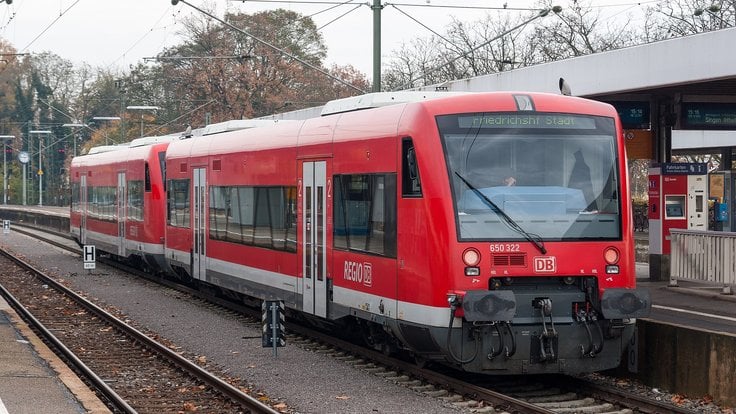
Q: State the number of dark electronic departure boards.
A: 2